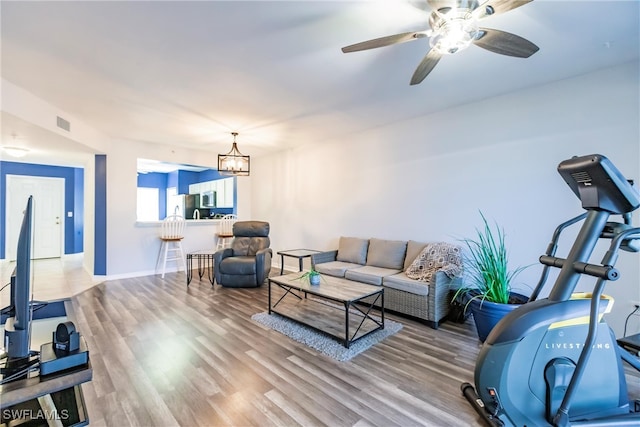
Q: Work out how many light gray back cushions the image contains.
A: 3